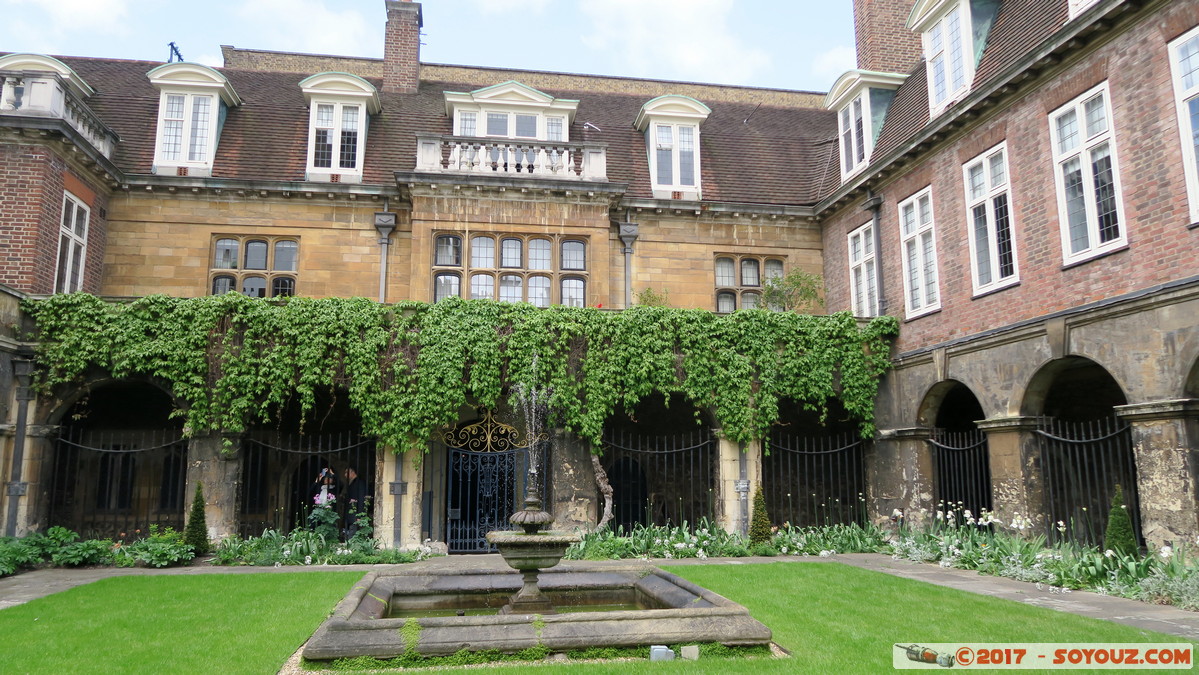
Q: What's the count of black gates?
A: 7